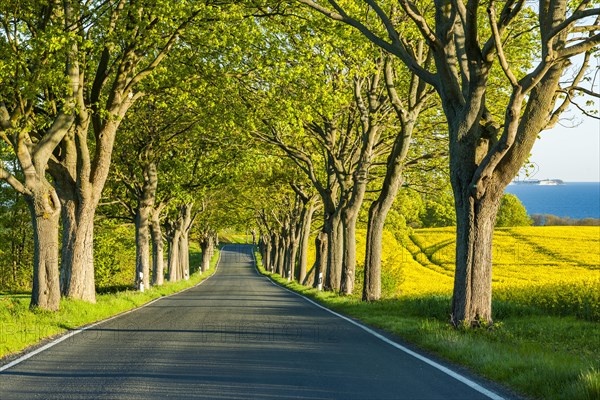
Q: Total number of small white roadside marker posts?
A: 6